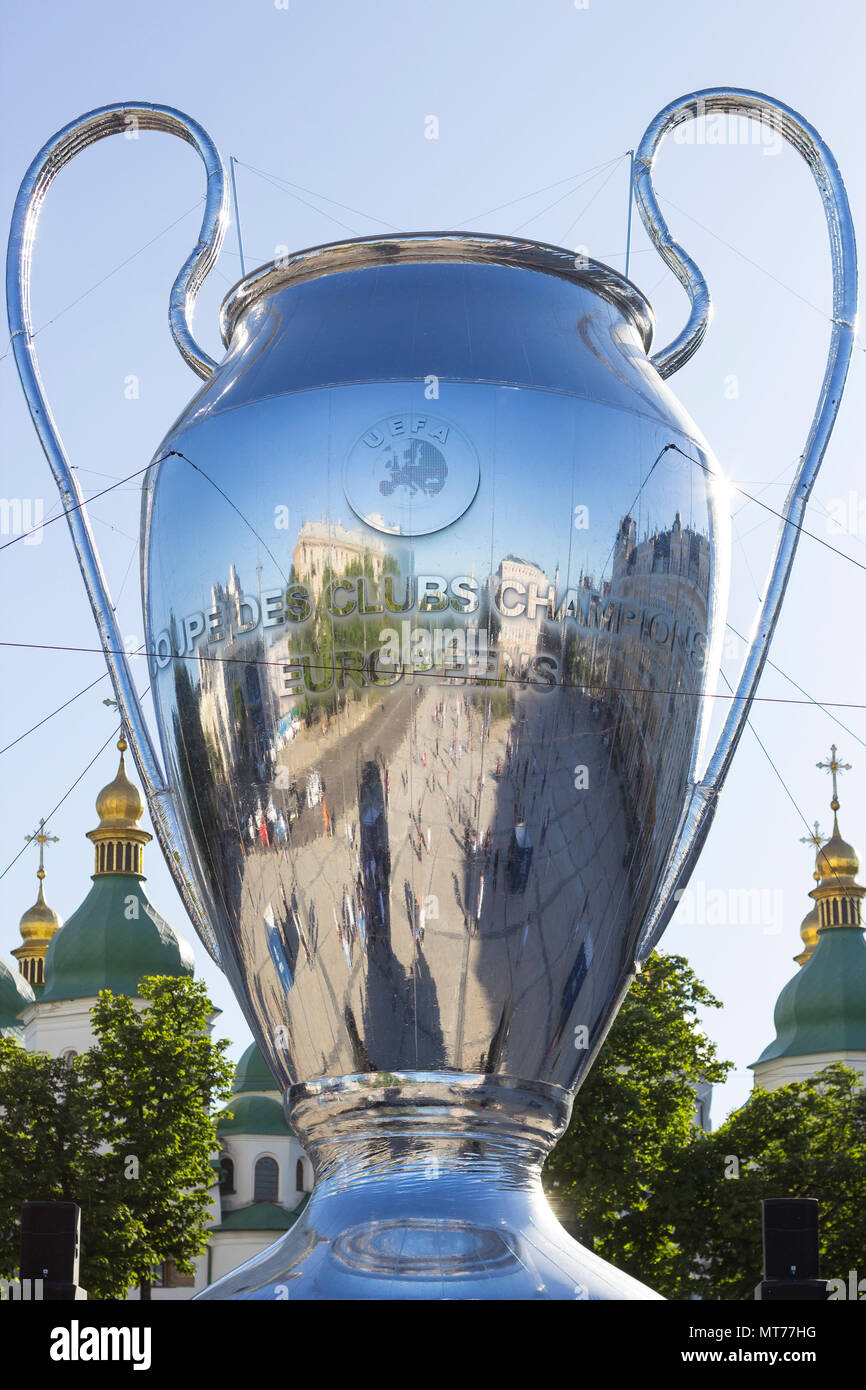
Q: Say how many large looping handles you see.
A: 2